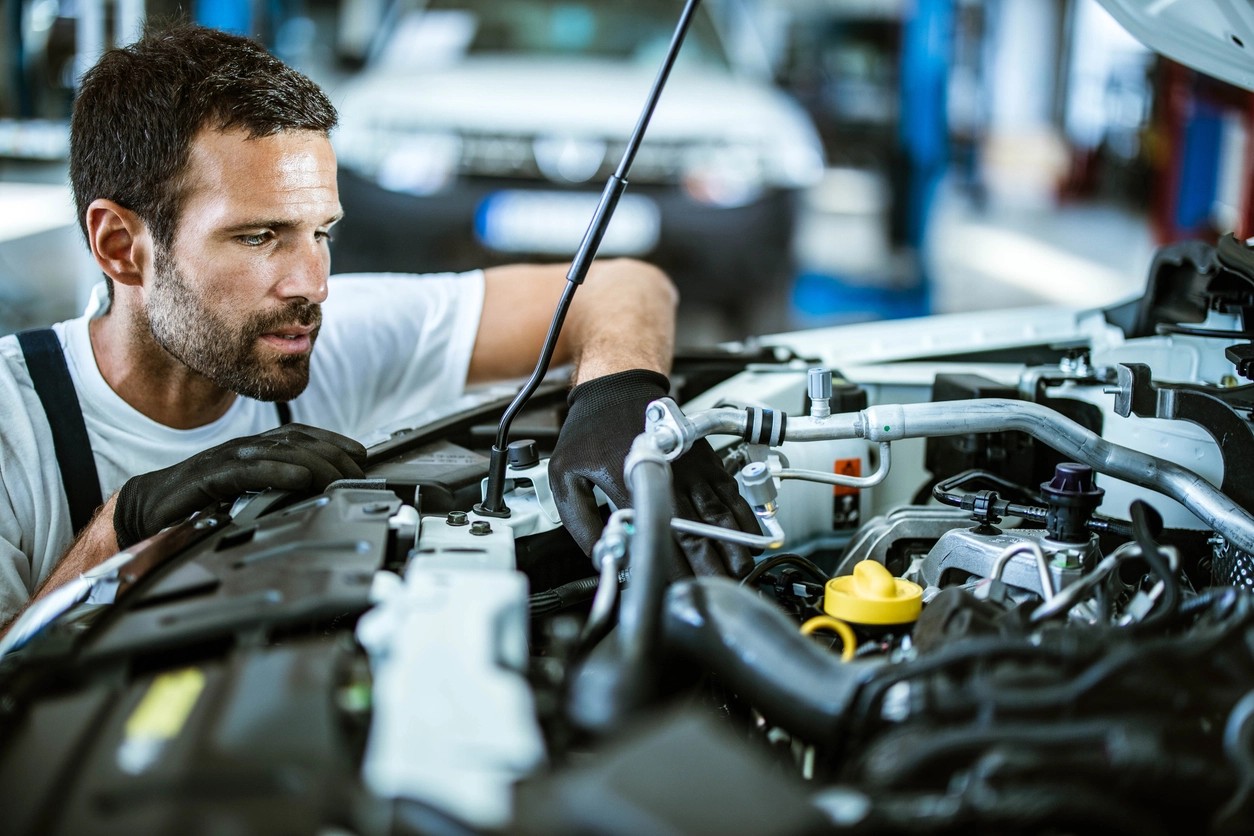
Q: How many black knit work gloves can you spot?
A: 2